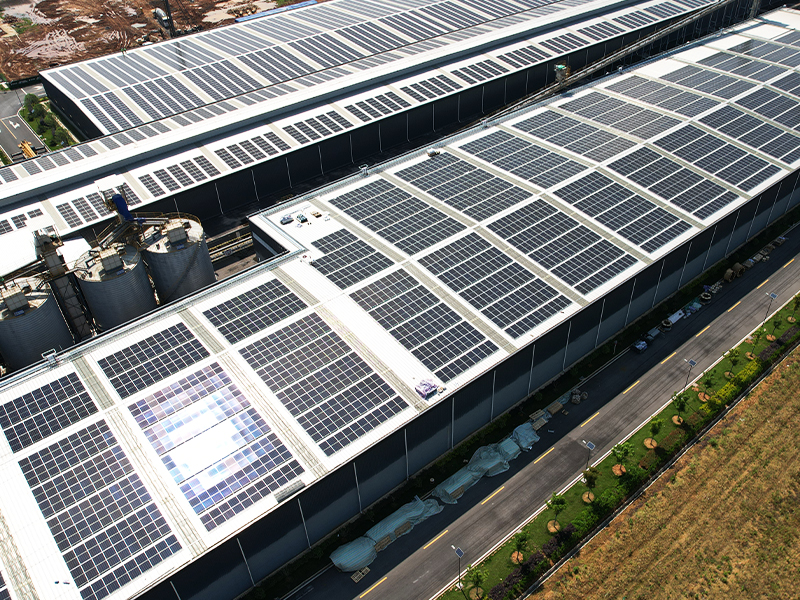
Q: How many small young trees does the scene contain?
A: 12